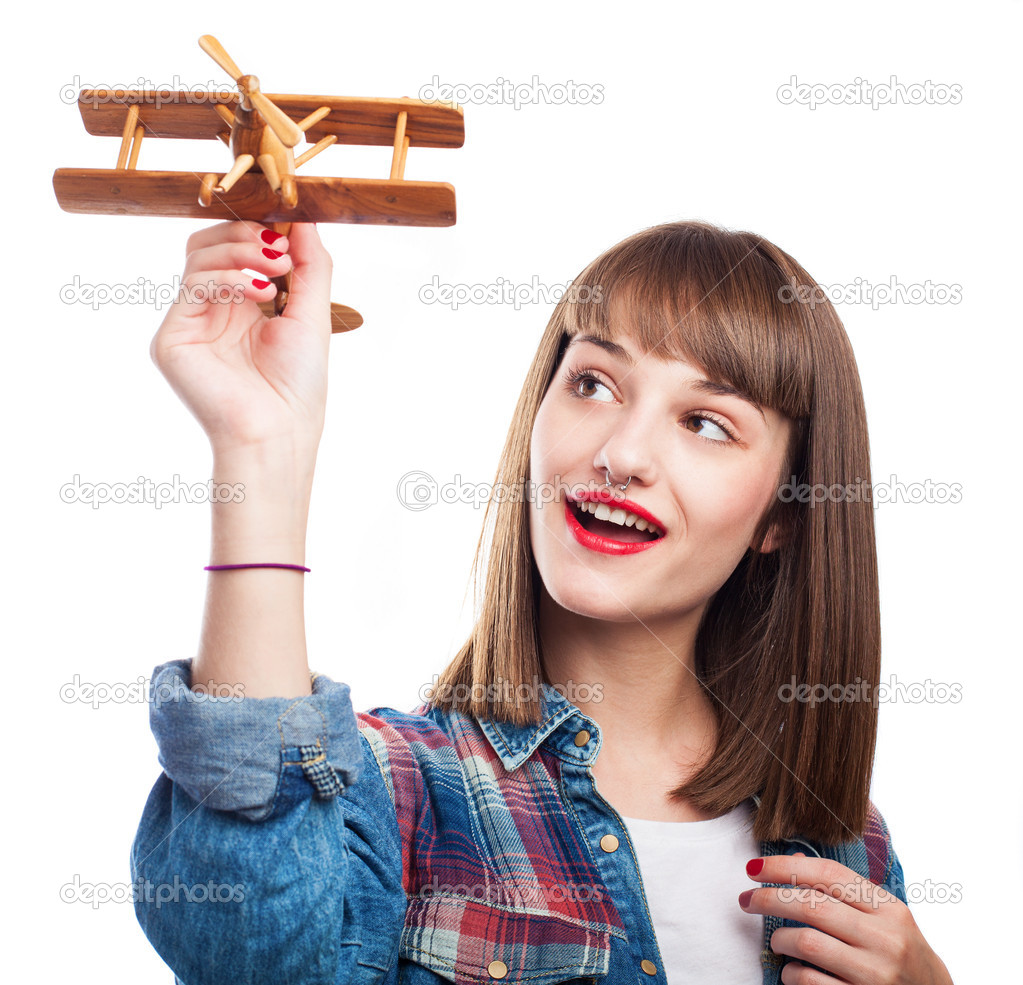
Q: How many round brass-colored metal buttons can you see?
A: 4